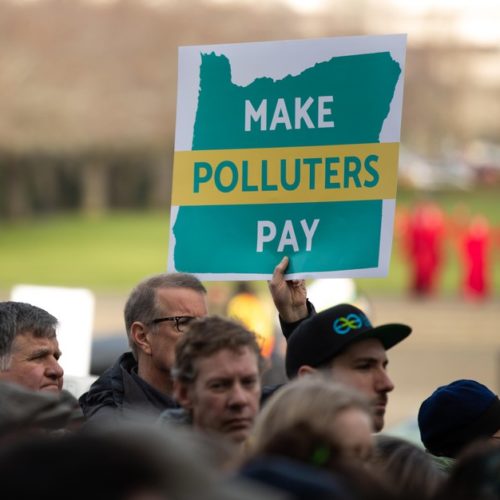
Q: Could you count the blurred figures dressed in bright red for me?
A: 2